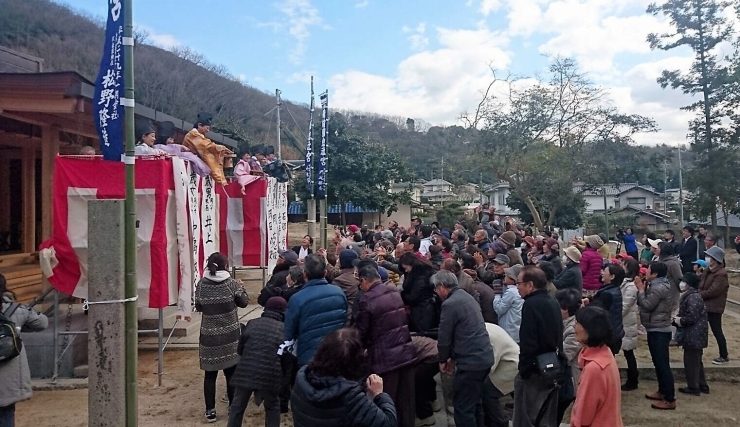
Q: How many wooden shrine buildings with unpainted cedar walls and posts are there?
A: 1